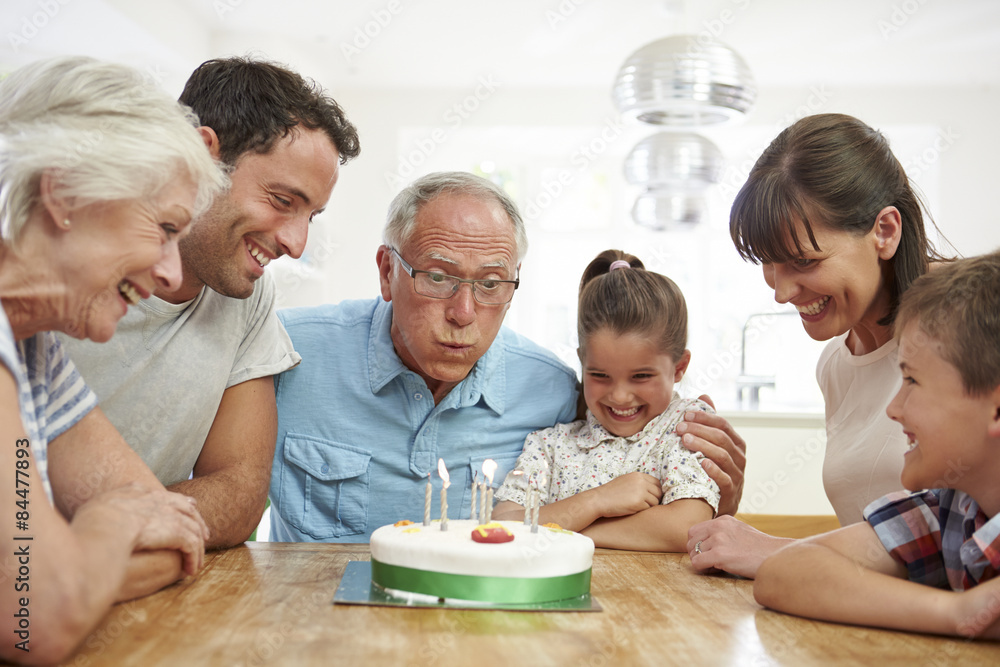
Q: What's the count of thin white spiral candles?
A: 7